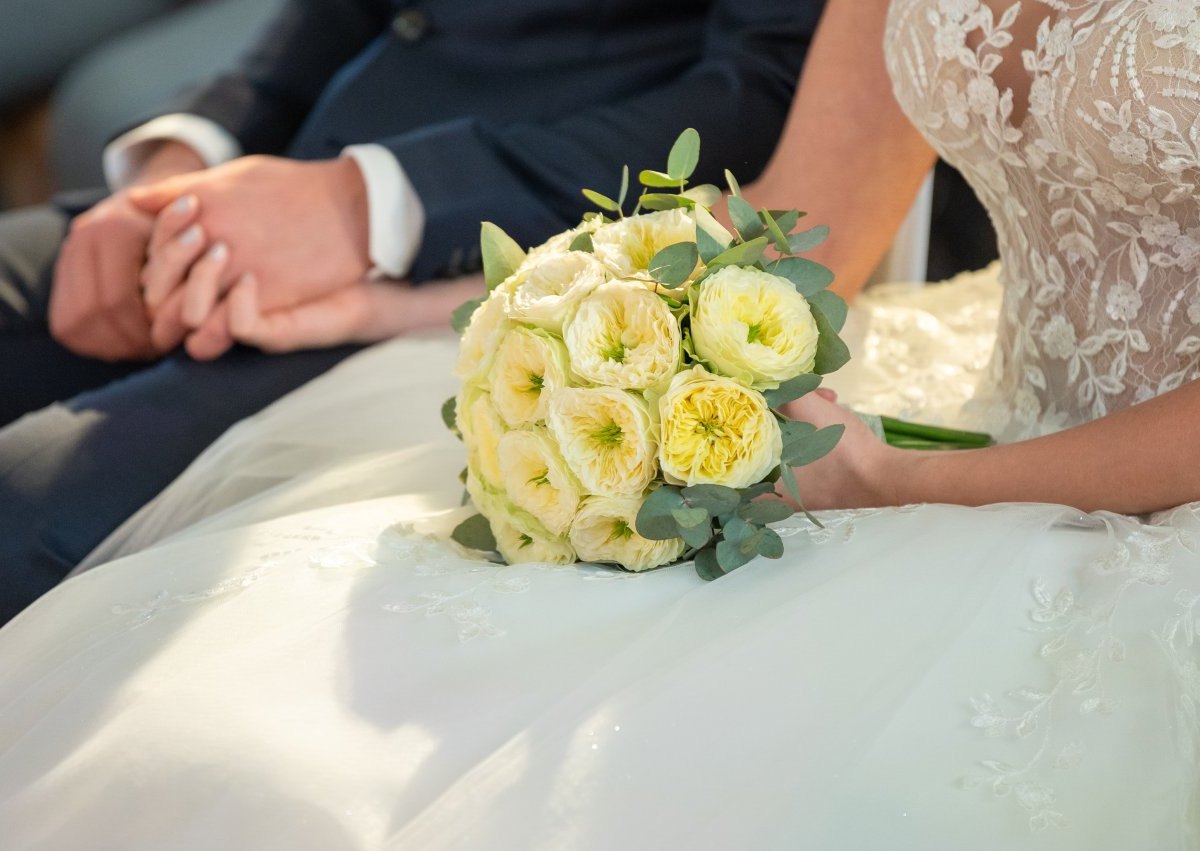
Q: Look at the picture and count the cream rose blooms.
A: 13